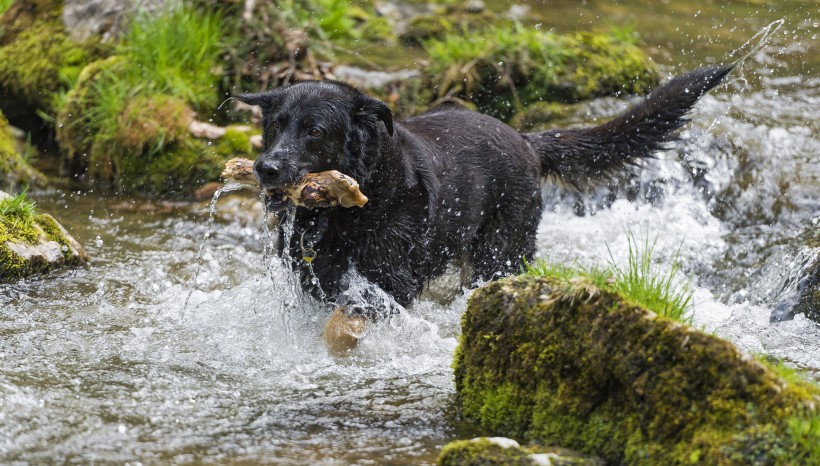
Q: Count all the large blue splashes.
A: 0